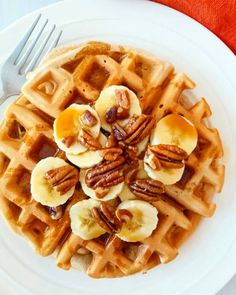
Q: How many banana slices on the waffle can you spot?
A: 9